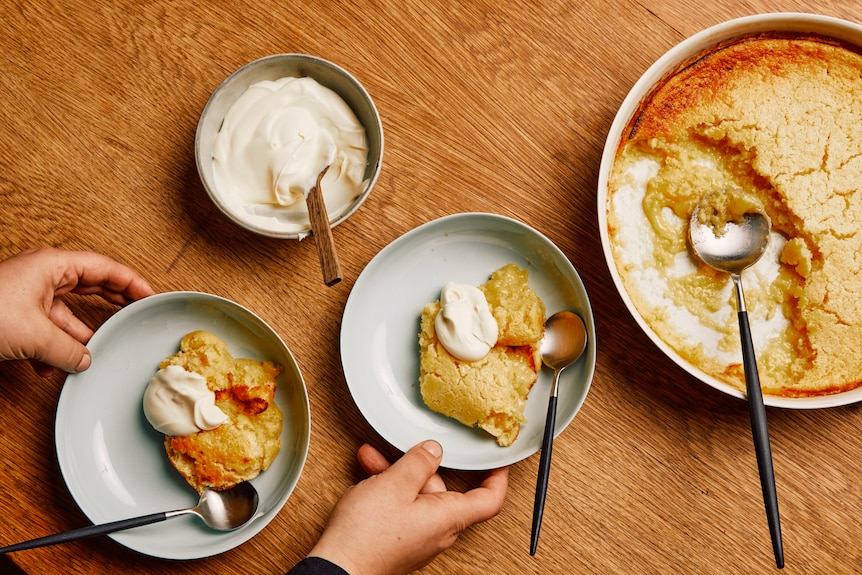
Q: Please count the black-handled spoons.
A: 3